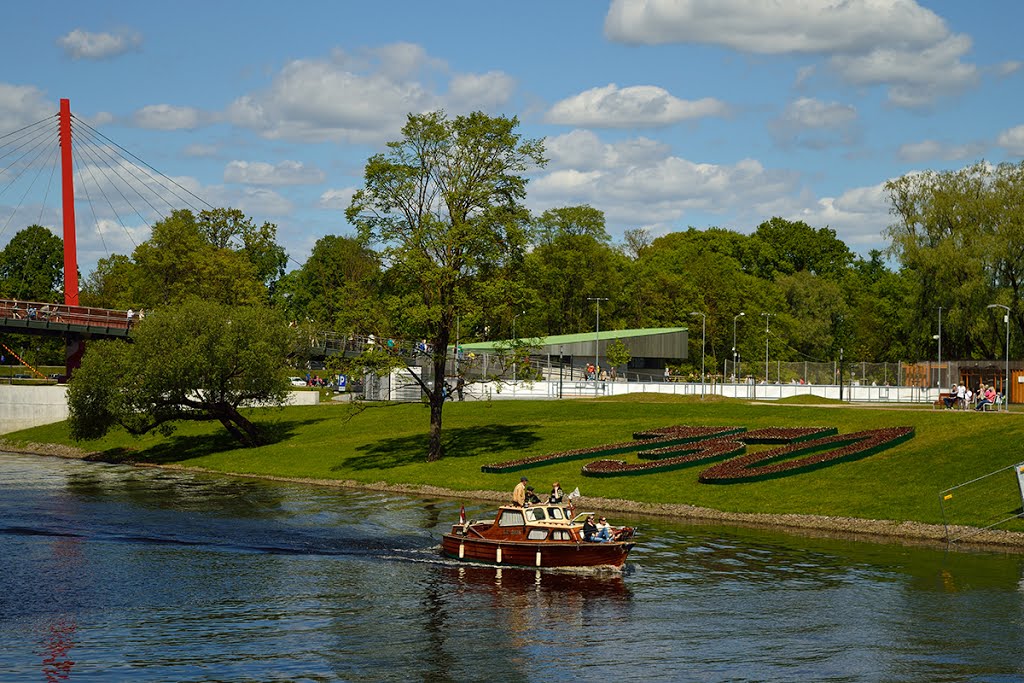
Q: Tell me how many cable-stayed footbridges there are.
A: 1